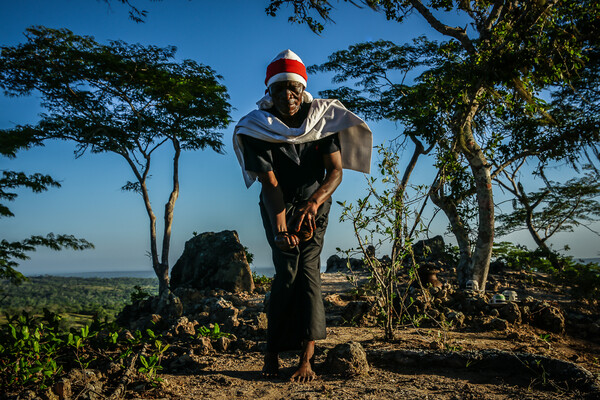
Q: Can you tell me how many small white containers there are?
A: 3